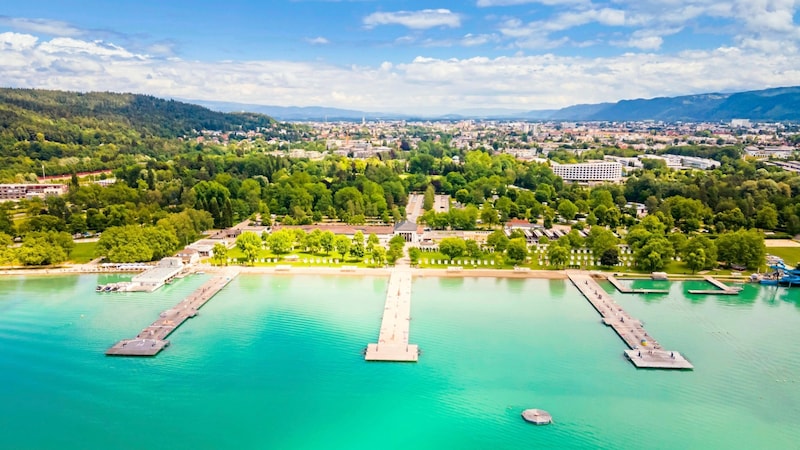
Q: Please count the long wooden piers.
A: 3